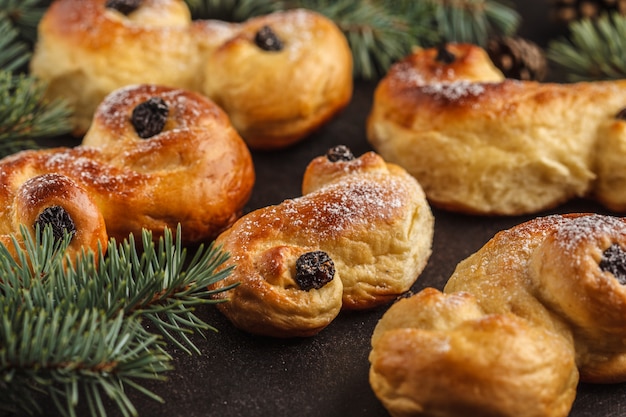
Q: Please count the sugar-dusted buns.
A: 5